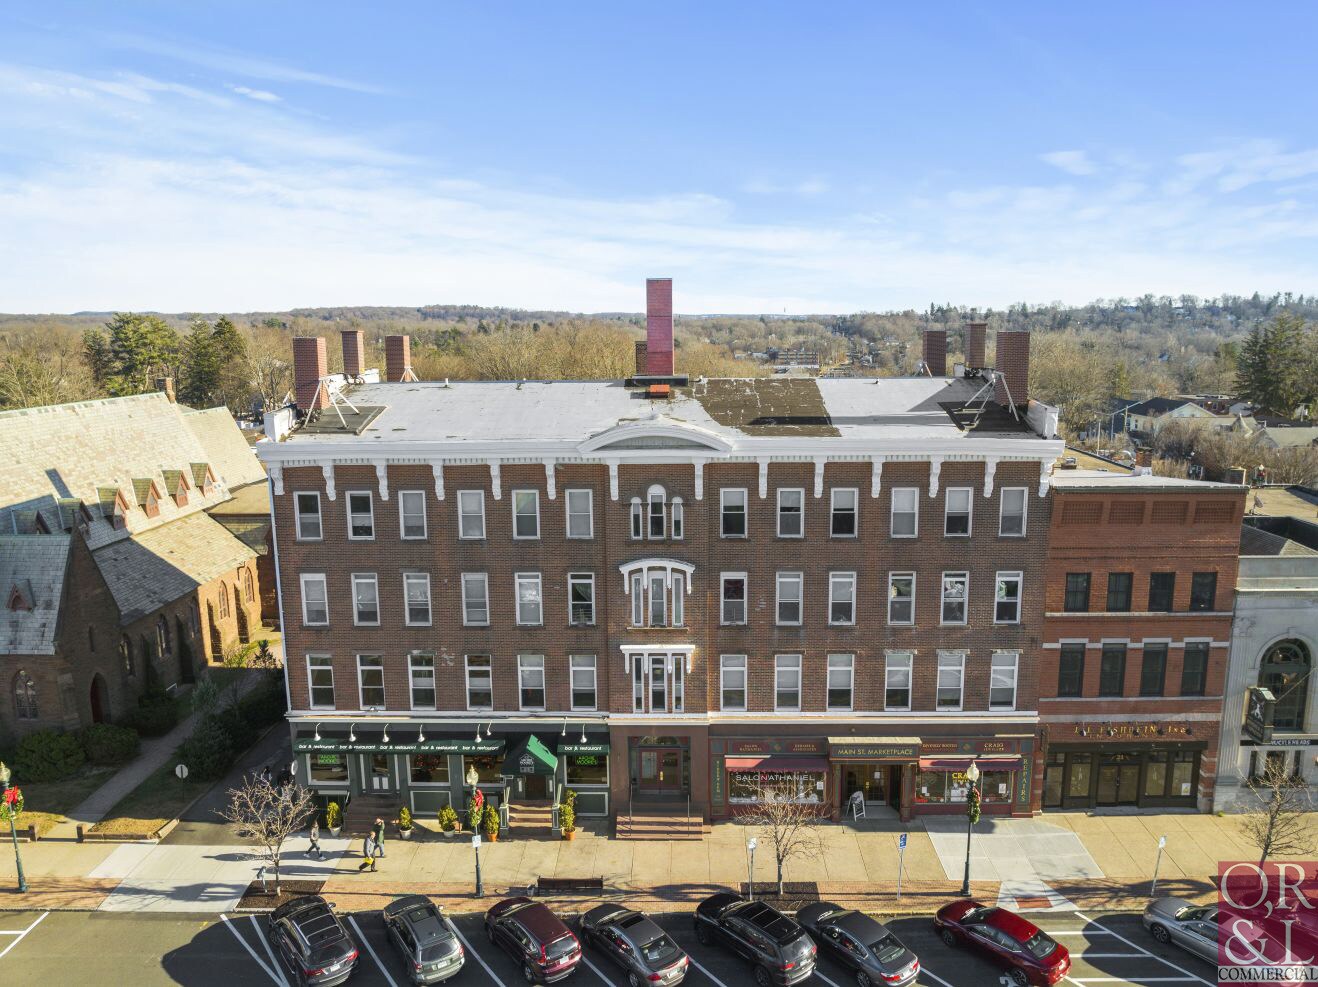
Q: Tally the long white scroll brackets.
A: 14